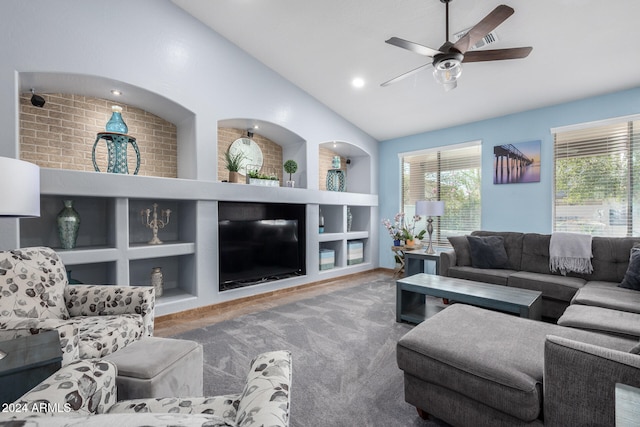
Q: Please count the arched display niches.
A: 3